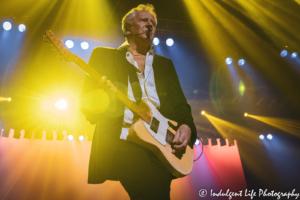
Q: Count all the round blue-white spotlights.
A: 15